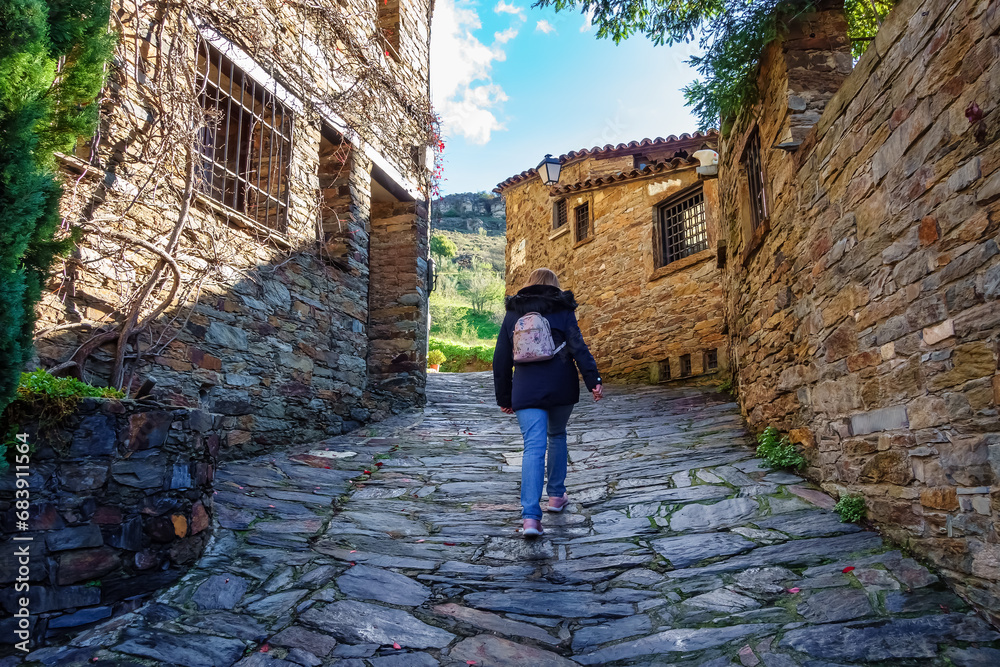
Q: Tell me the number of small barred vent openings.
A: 3